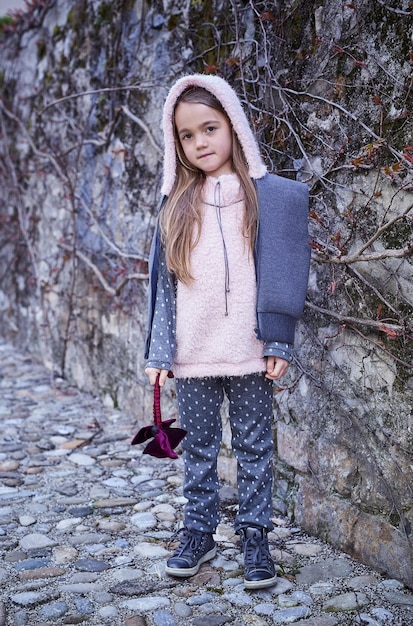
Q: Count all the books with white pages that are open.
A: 0